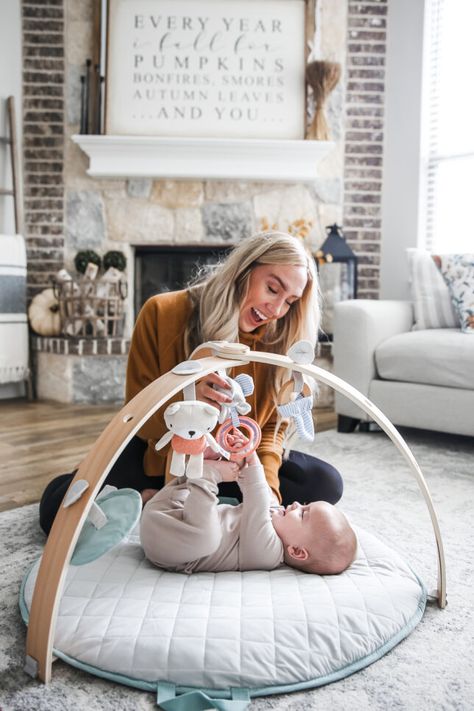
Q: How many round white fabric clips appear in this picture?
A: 3